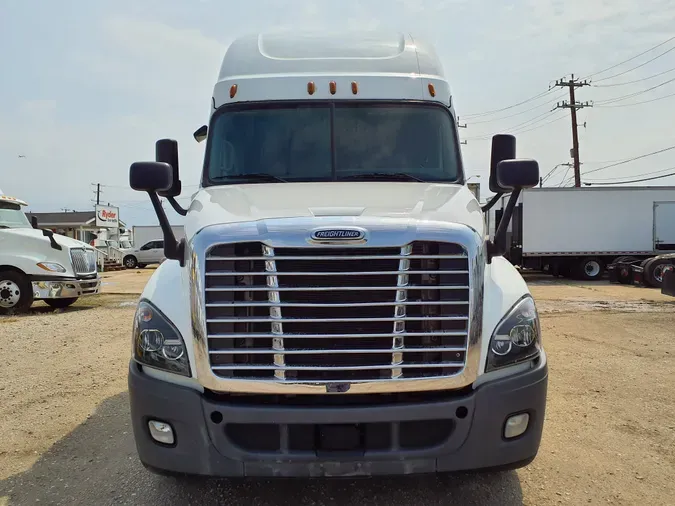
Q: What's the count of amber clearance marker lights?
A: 5